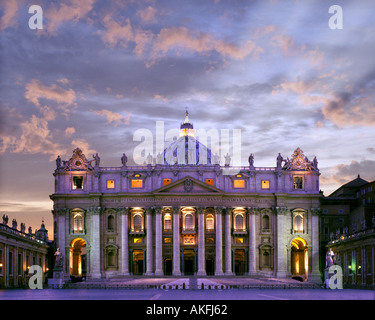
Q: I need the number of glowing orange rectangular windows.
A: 6